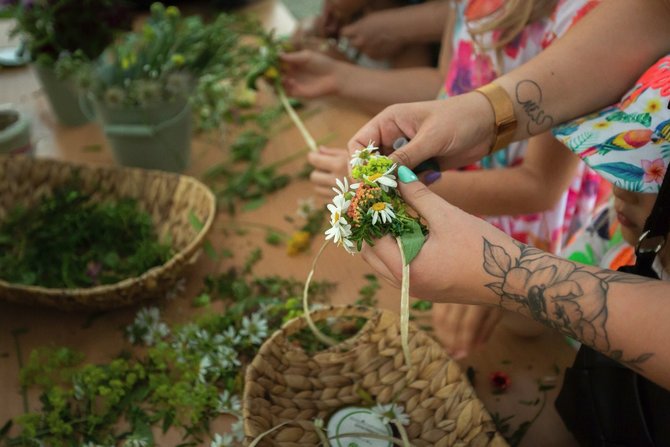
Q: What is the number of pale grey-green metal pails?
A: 2